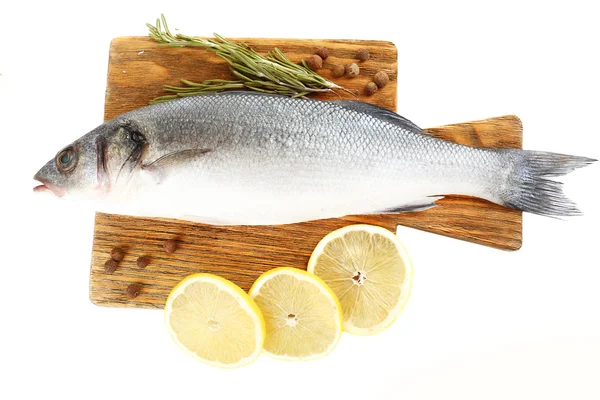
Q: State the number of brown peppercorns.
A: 12